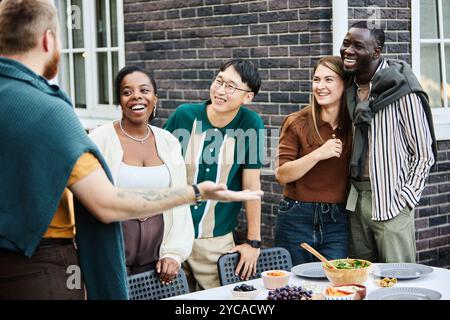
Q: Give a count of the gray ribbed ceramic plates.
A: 3